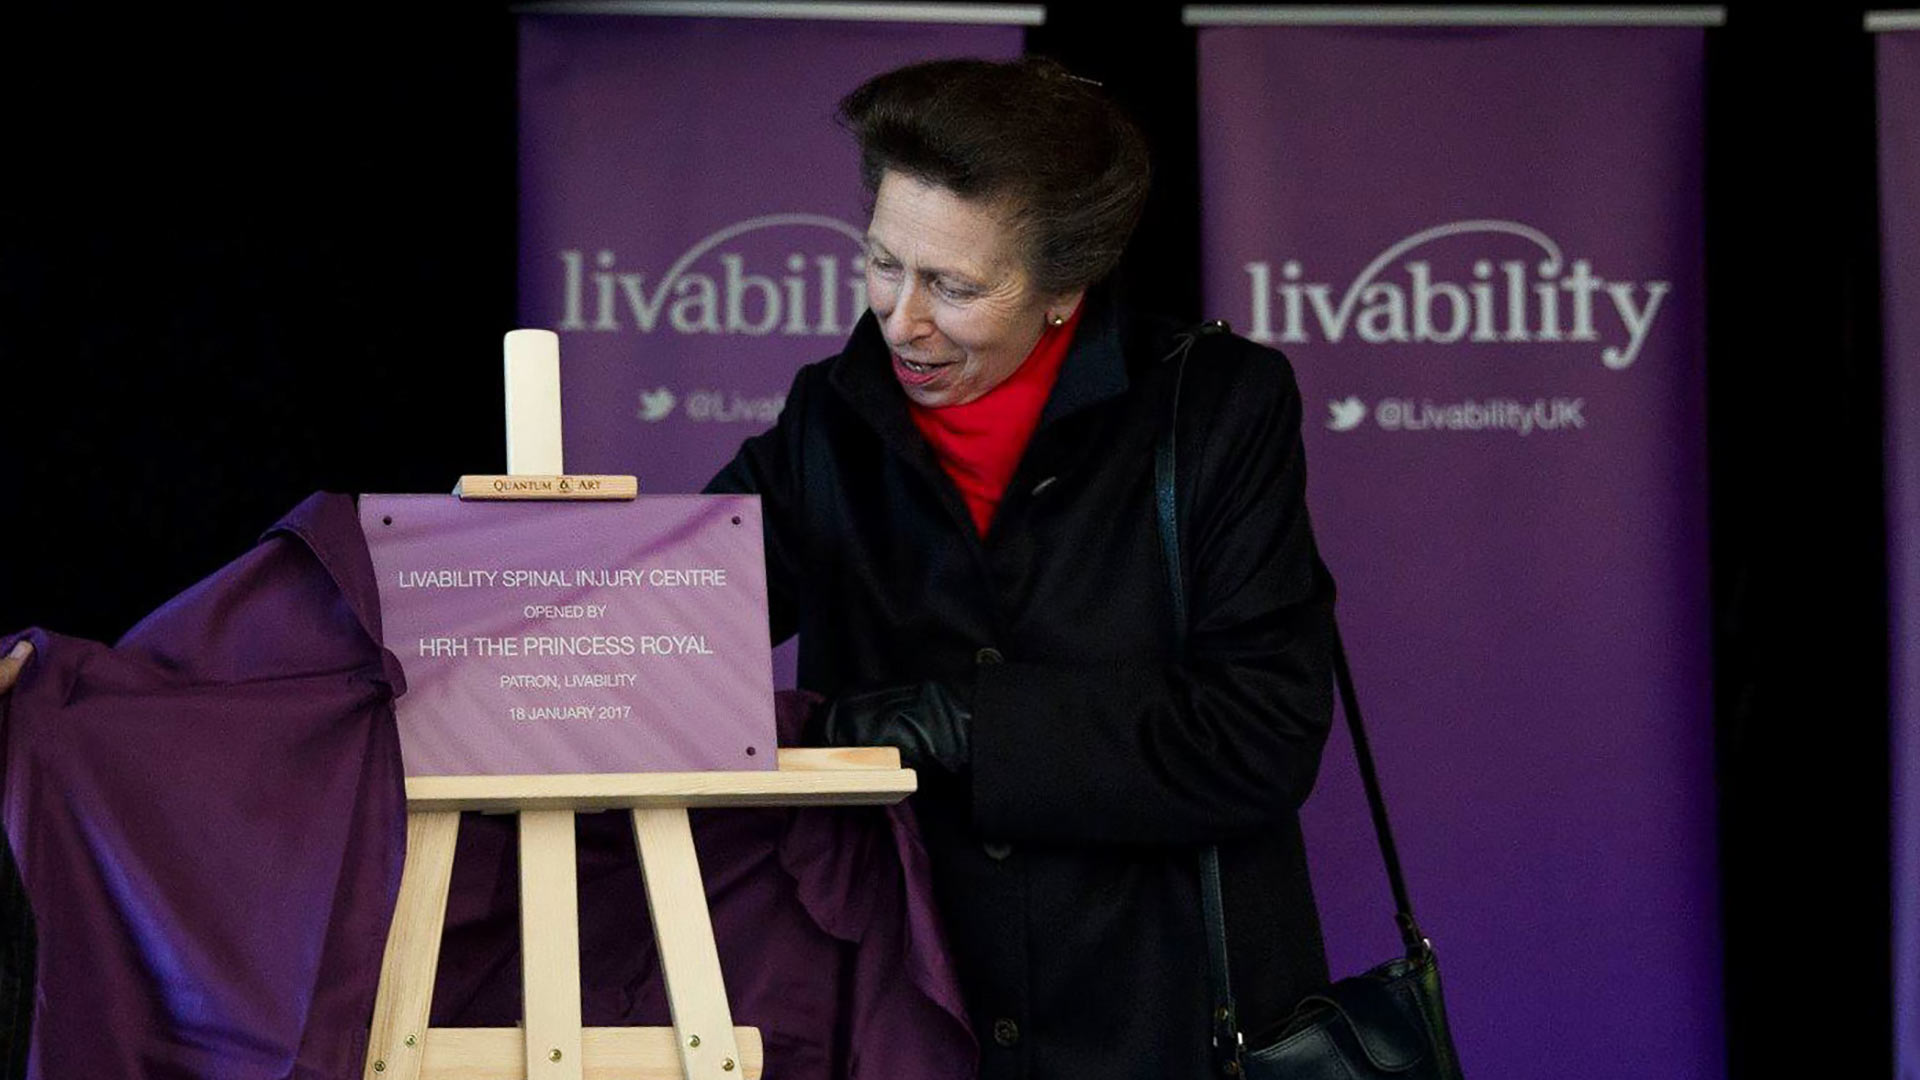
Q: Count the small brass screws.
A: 5